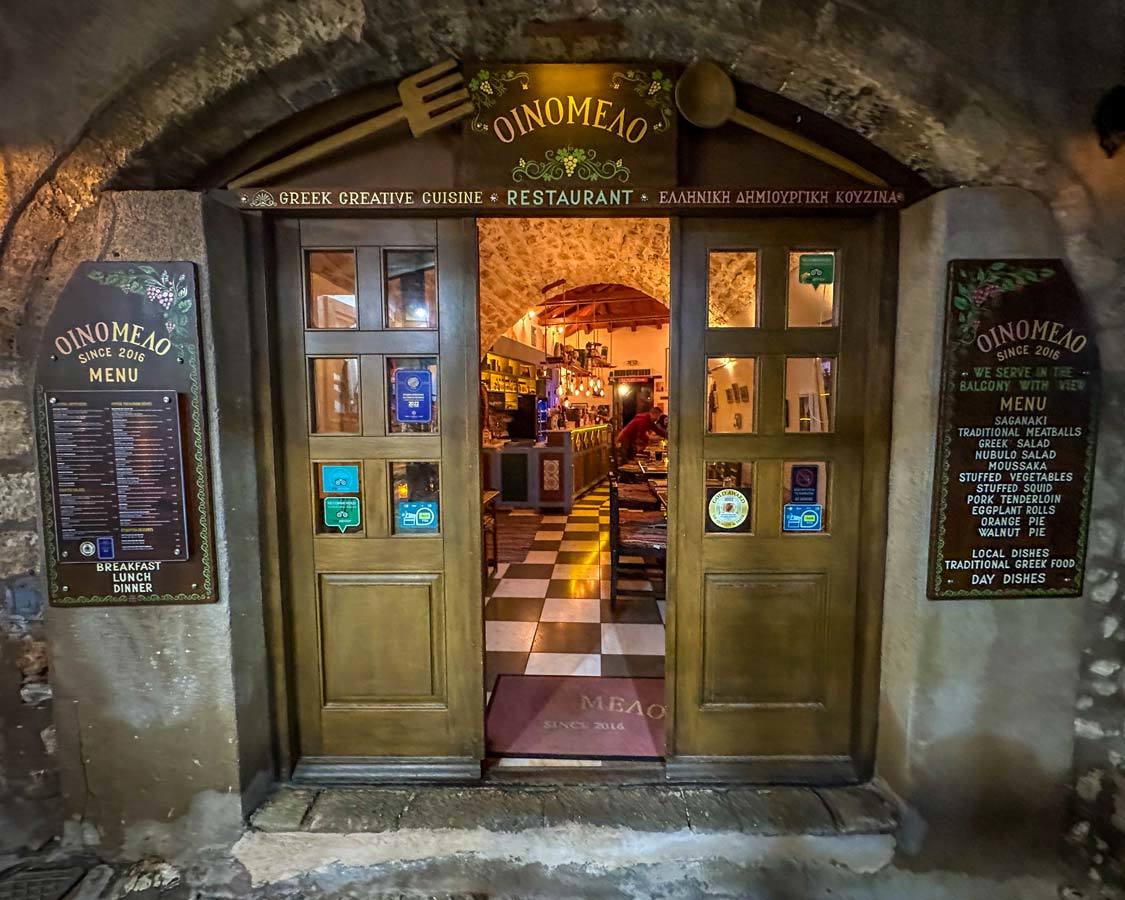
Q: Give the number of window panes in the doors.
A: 12